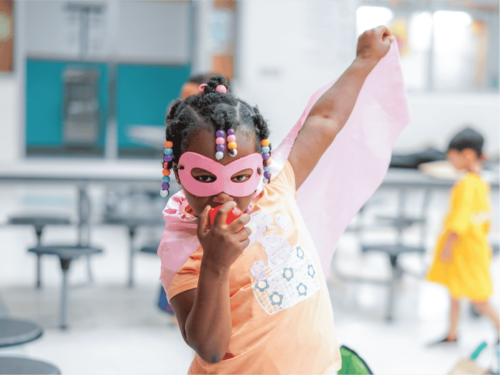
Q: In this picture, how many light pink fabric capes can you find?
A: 1